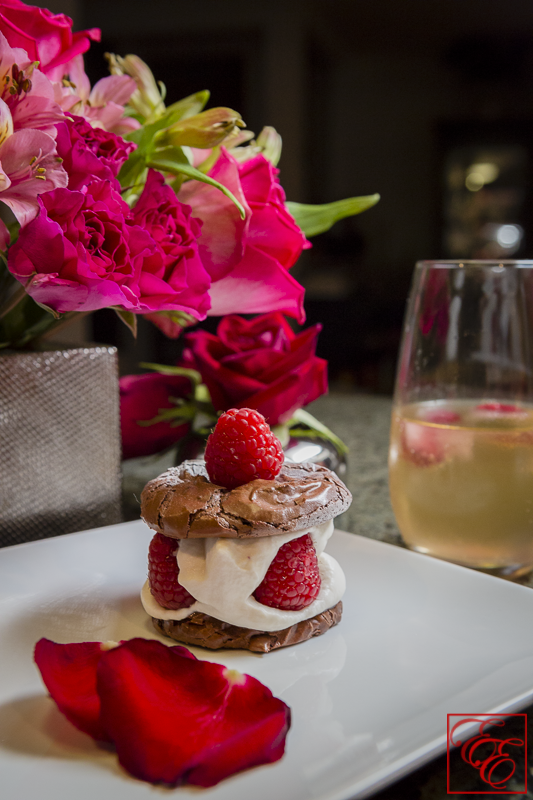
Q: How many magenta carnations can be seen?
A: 3